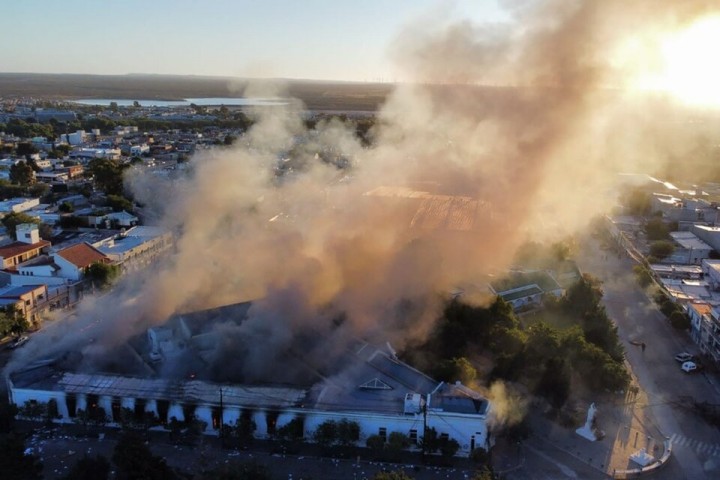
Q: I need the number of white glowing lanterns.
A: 0